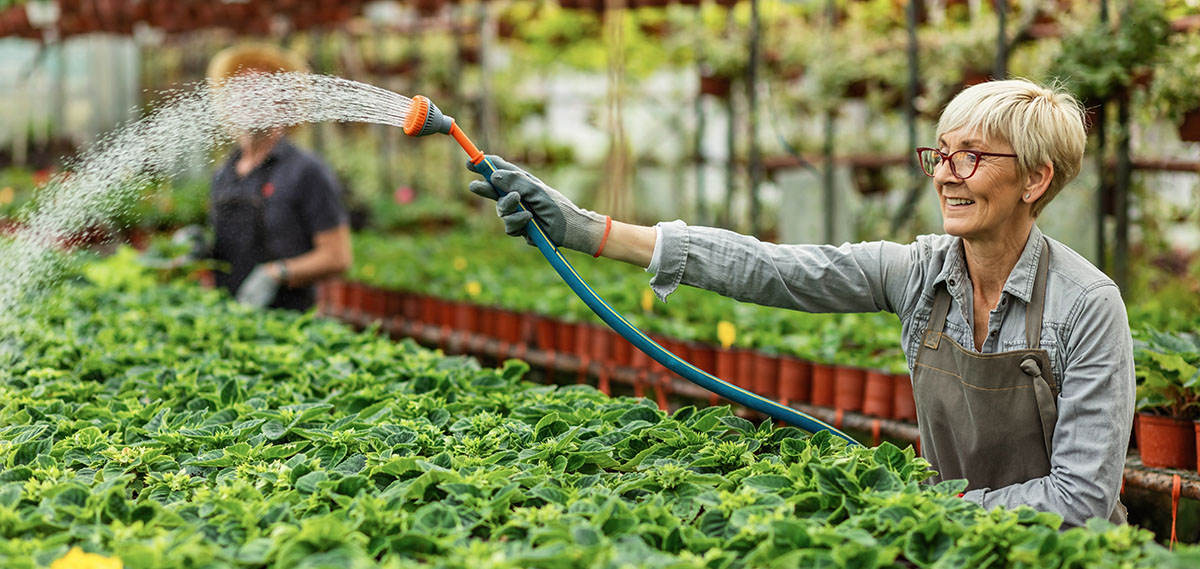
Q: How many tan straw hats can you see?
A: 1